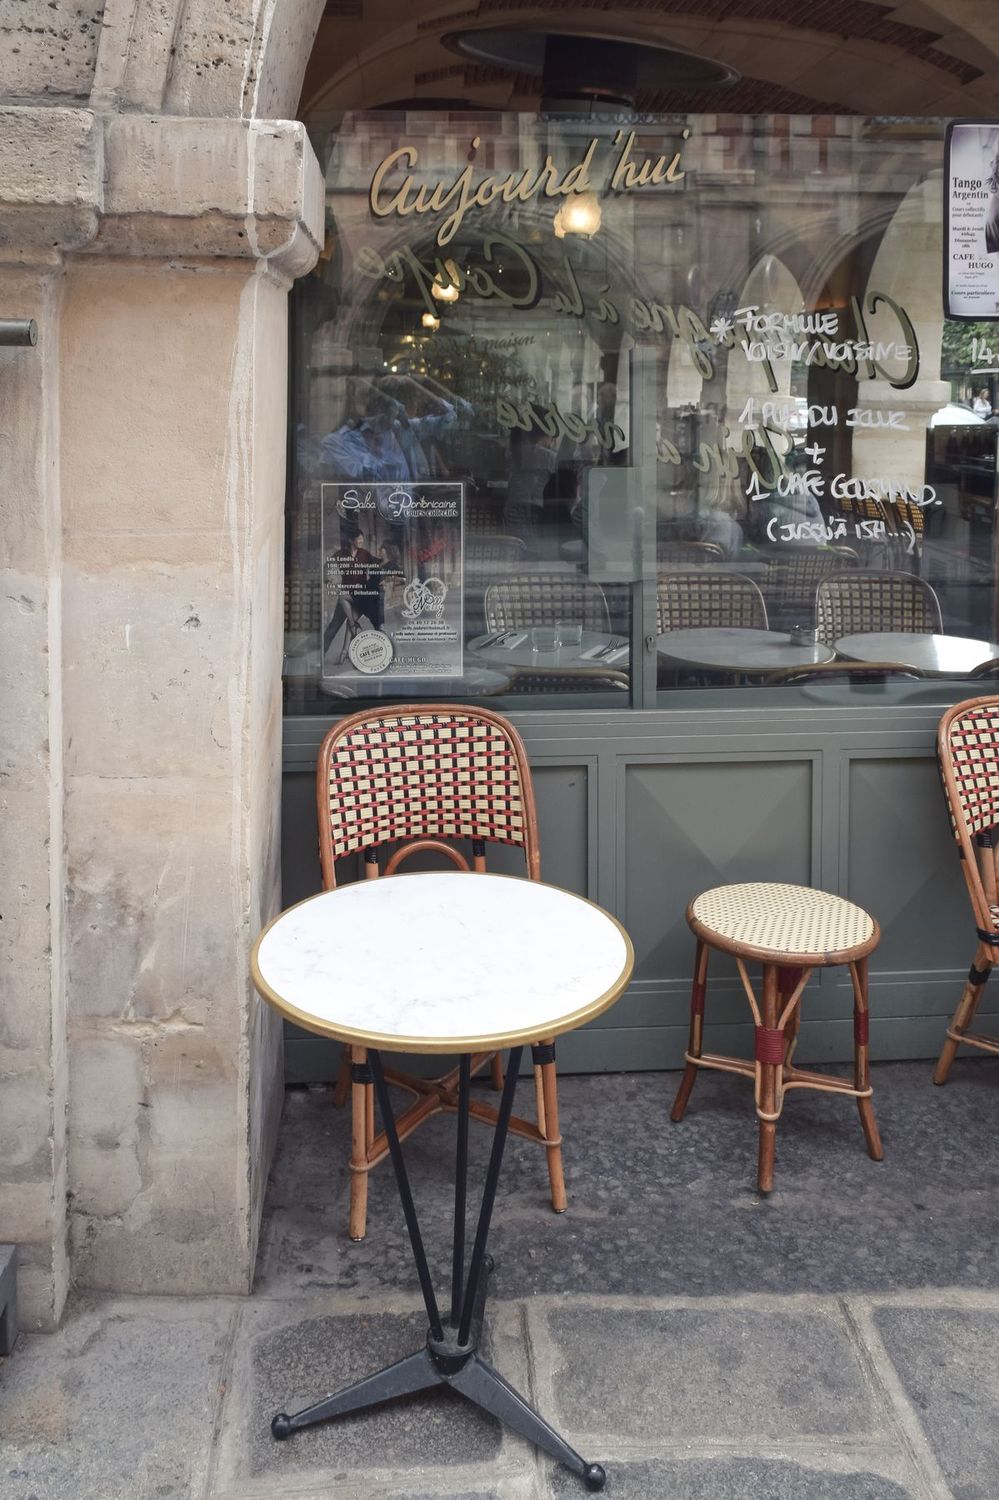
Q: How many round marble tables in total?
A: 4